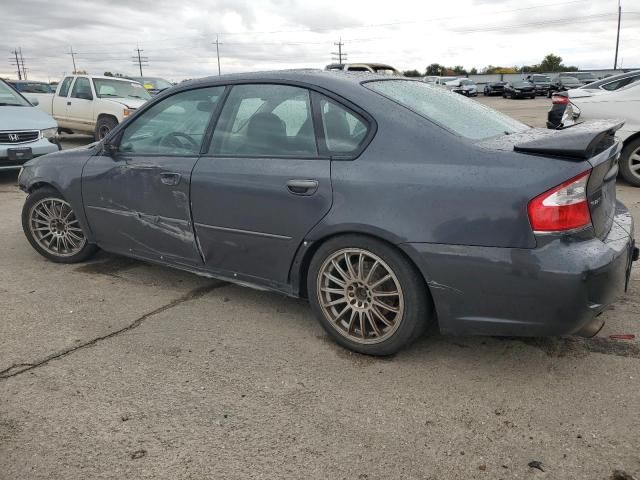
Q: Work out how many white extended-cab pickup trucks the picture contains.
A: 1